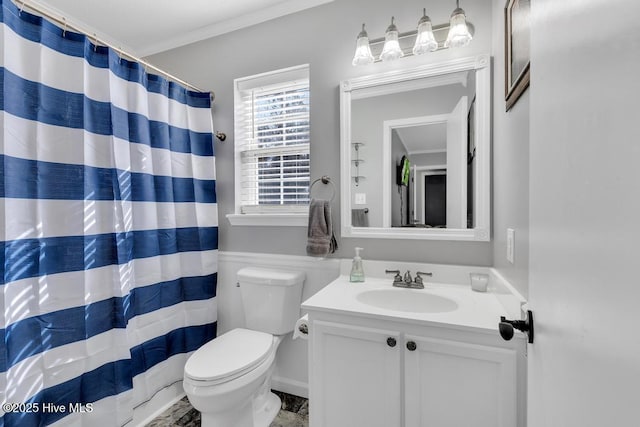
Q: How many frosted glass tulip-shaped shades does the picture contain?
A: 4